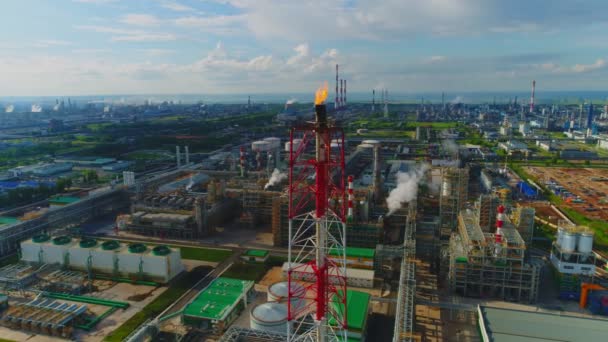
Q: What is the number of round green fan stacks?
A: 6